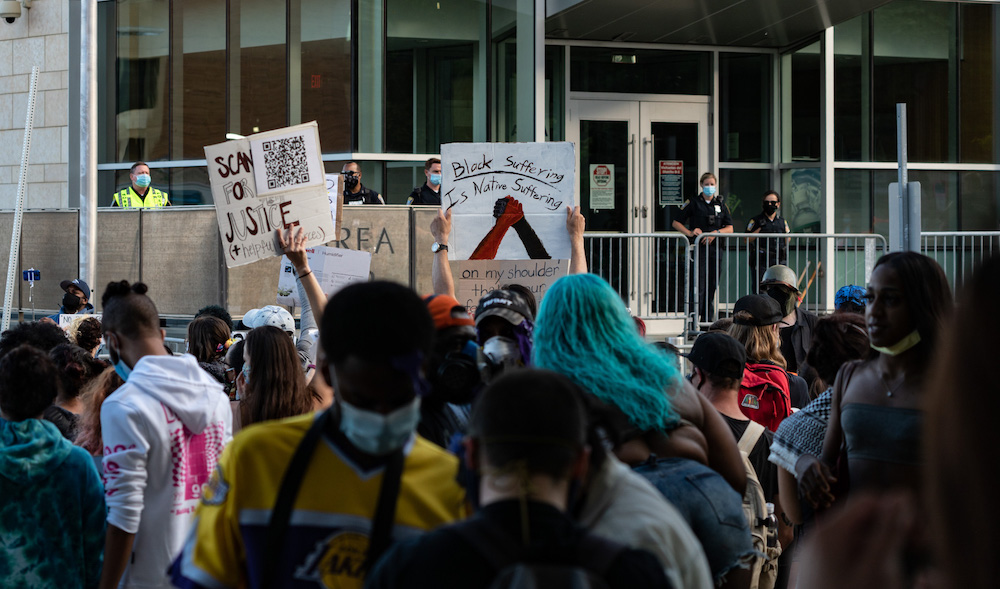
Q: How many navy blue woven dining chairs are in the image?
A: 0